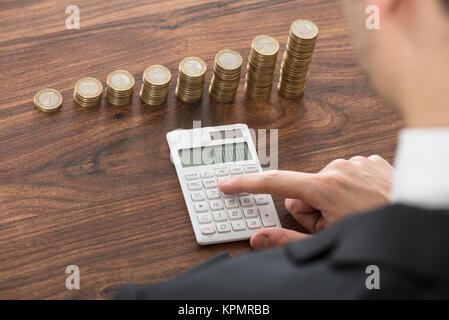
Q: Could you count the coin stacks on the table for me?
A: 8